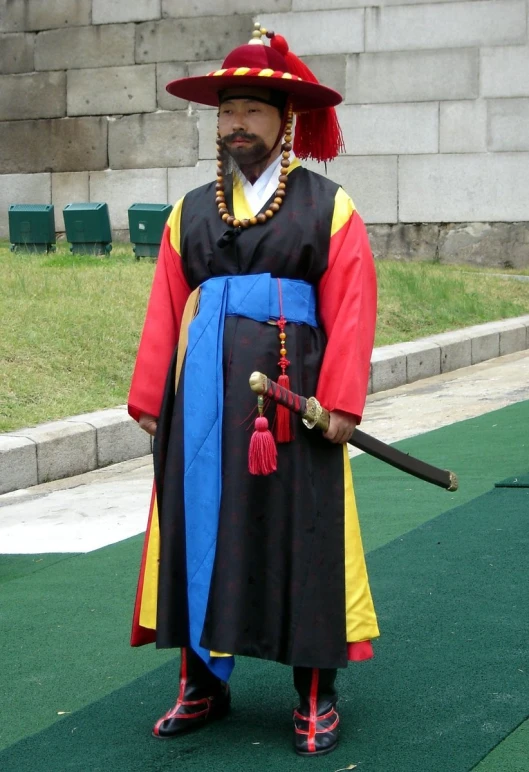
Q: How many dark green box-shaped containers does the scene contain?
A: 3